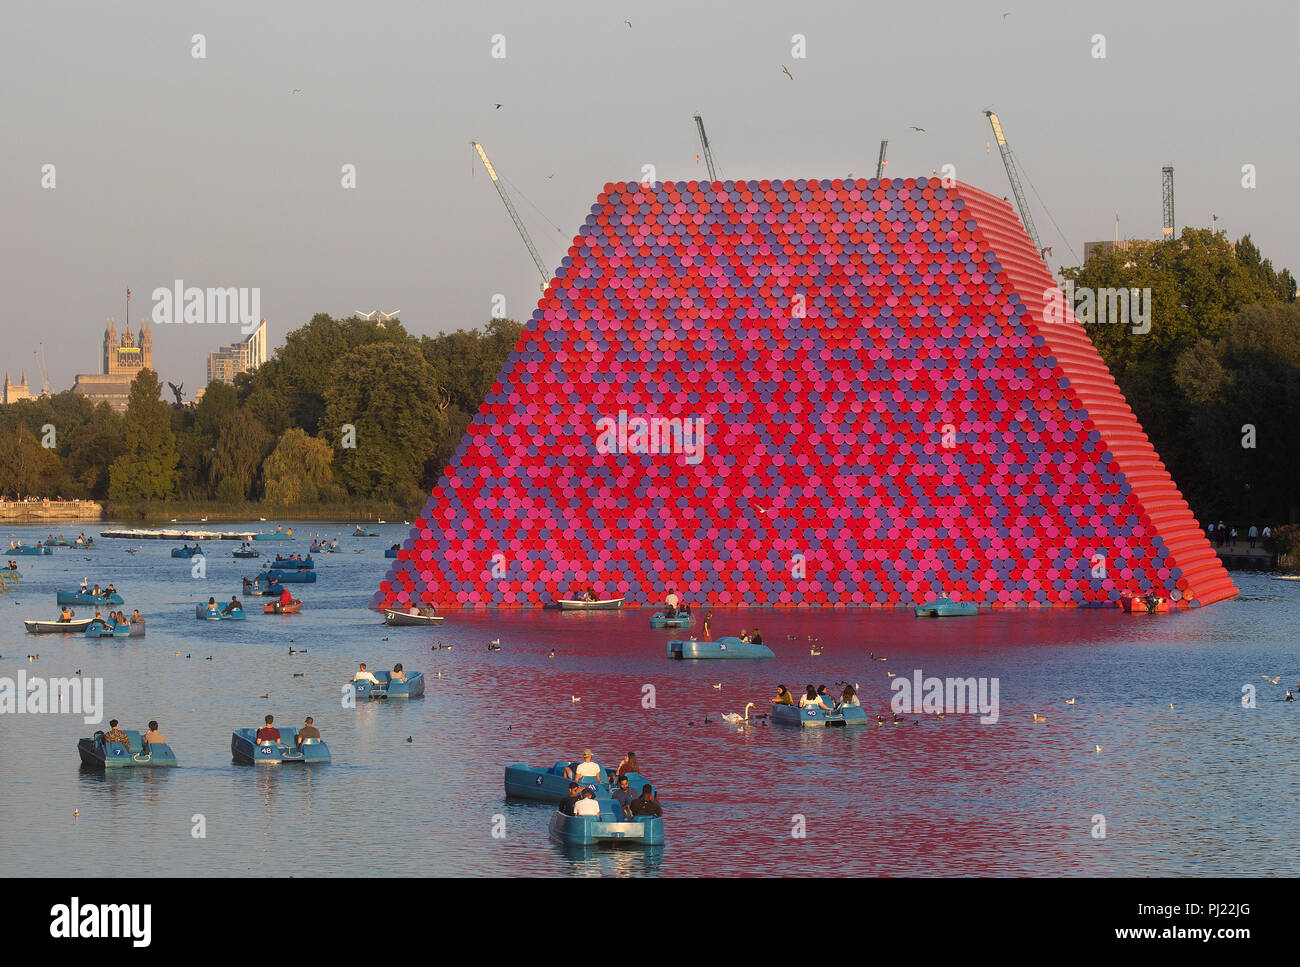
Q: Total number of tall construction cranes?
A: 5